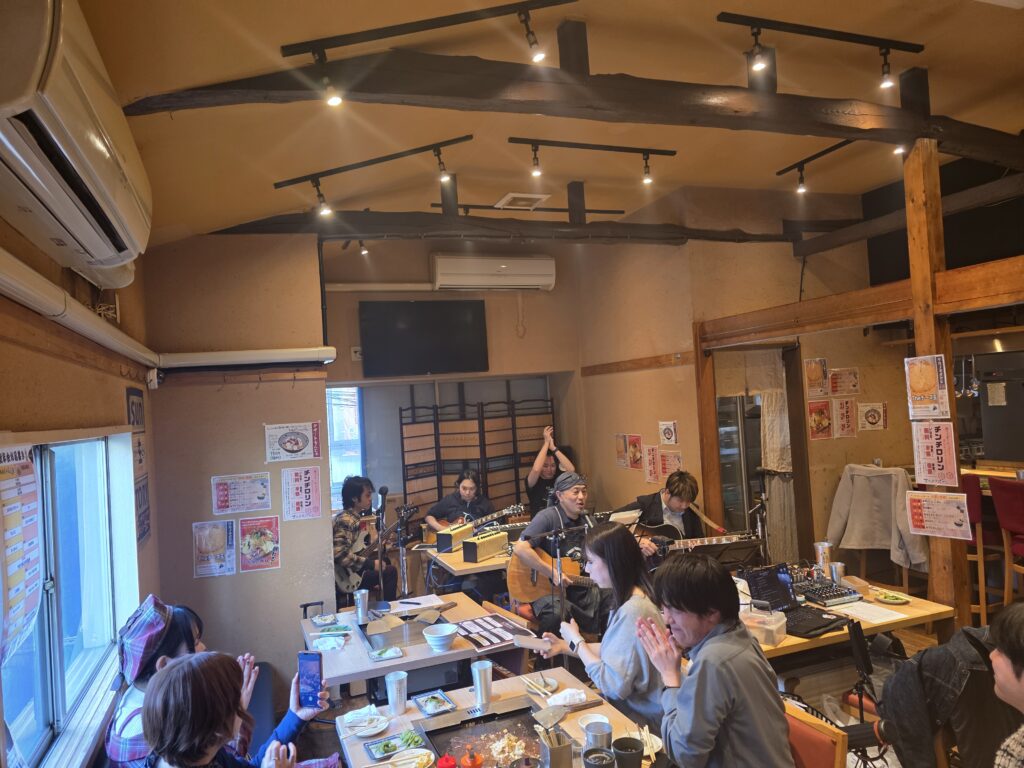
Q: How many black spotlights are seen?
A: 11